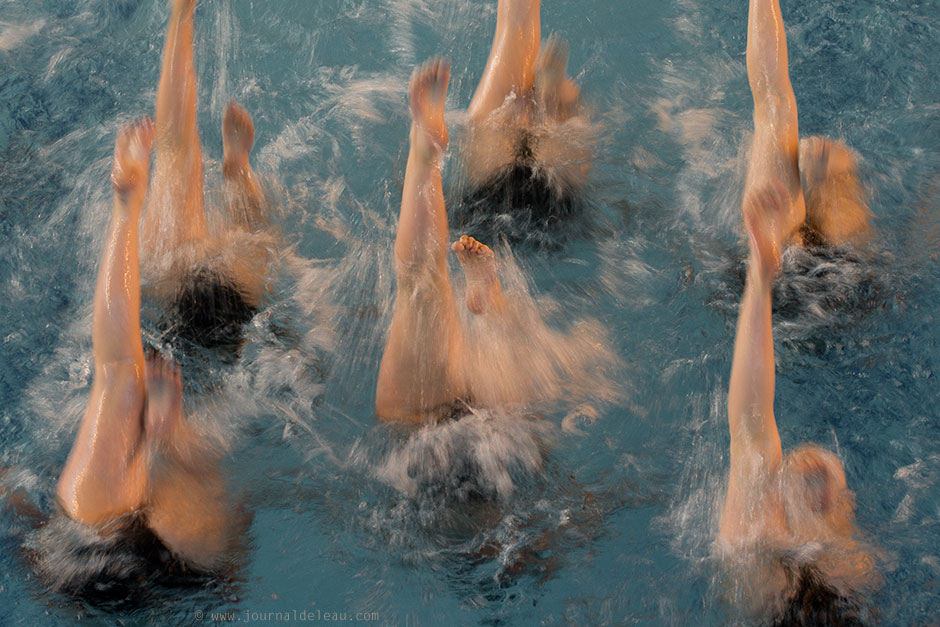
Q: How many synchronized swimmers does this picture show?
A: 6